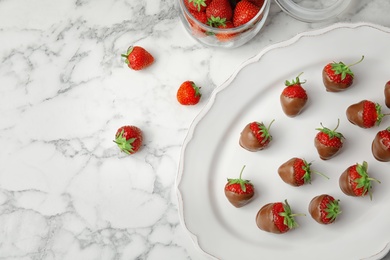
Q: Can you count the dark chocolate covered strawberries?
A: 12